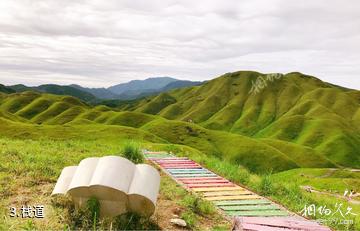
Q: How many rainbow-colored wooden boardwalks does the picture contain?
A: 1